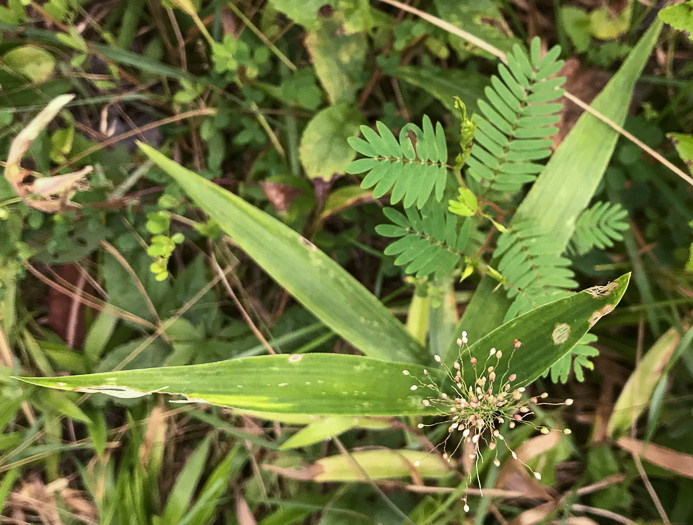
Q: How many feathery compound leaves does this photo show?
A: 6